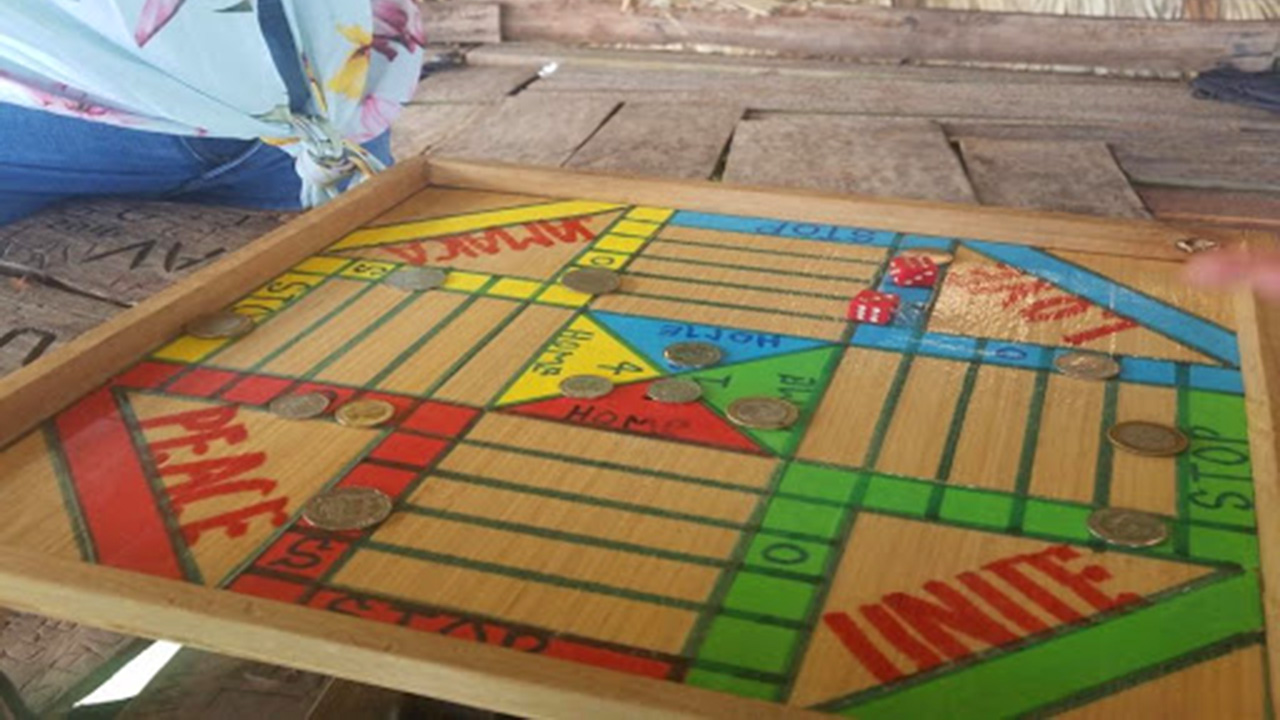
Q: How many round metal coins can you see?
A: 13